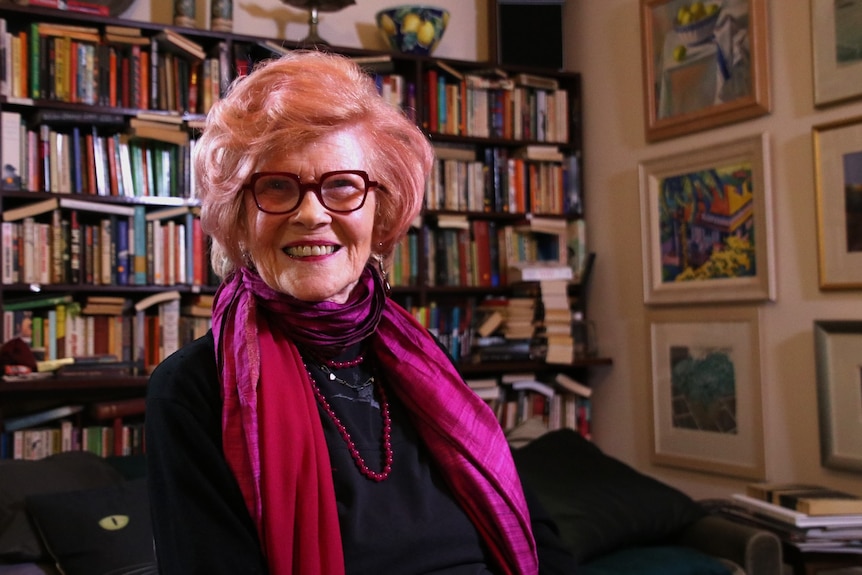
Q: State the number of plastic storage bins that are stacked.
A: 0